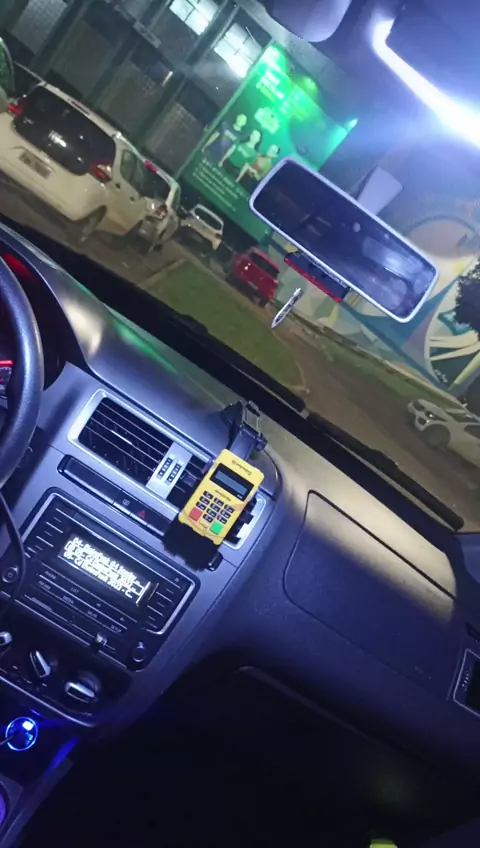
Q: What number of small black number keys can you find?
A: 10